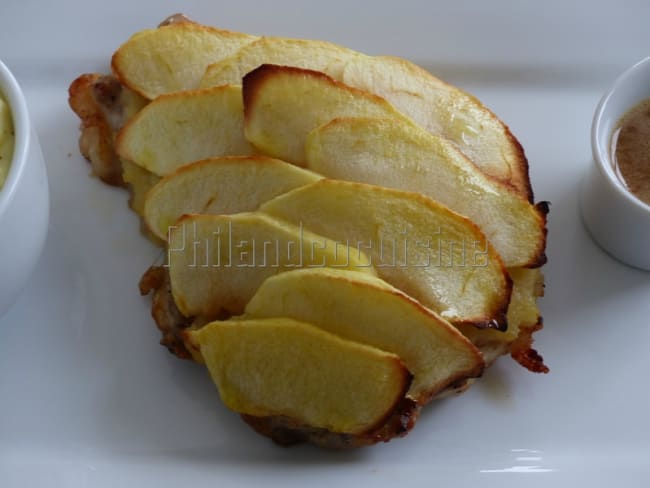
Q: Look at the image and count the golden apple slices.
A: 11